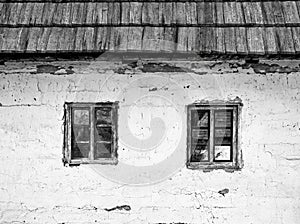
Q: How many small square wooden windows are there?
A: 2